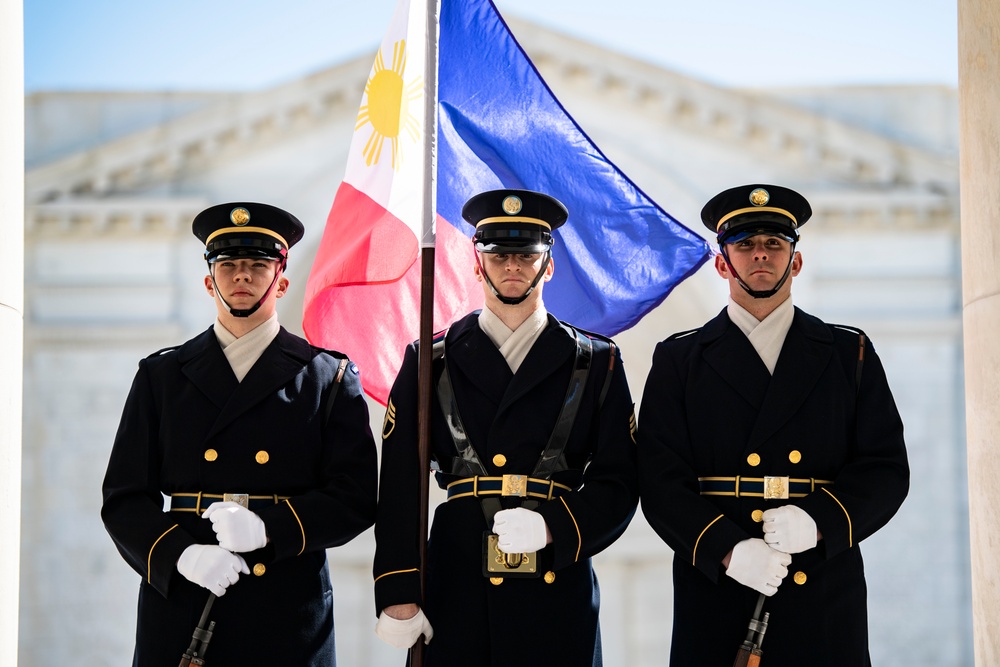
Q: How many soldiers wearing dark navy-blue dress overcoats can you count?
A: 3